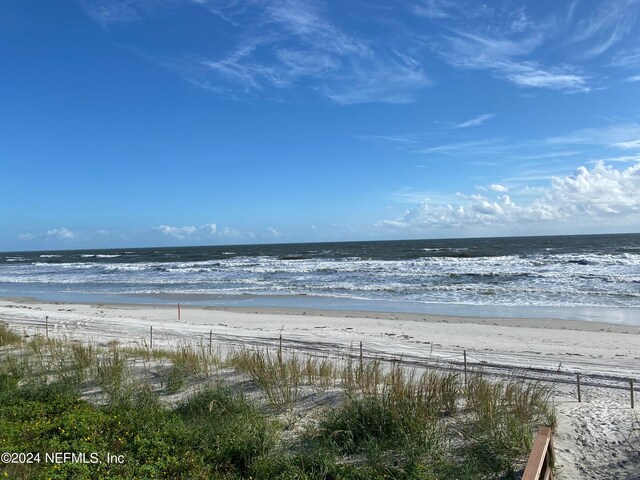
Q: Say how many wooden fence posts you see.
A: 8